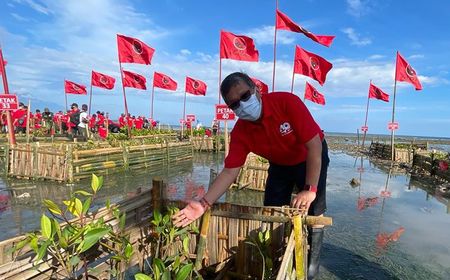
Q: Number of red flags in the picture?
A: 13